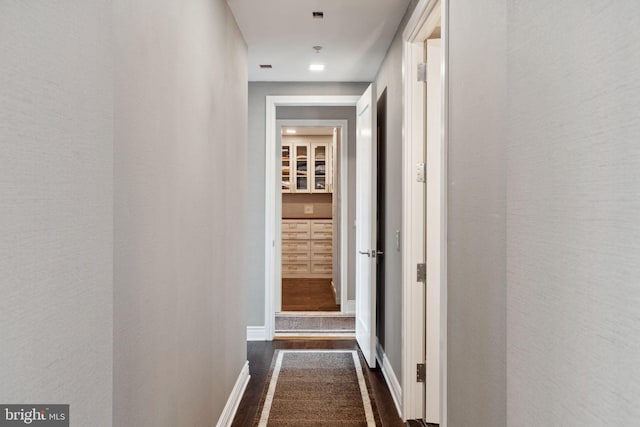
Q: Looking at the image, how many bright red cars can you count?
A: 0